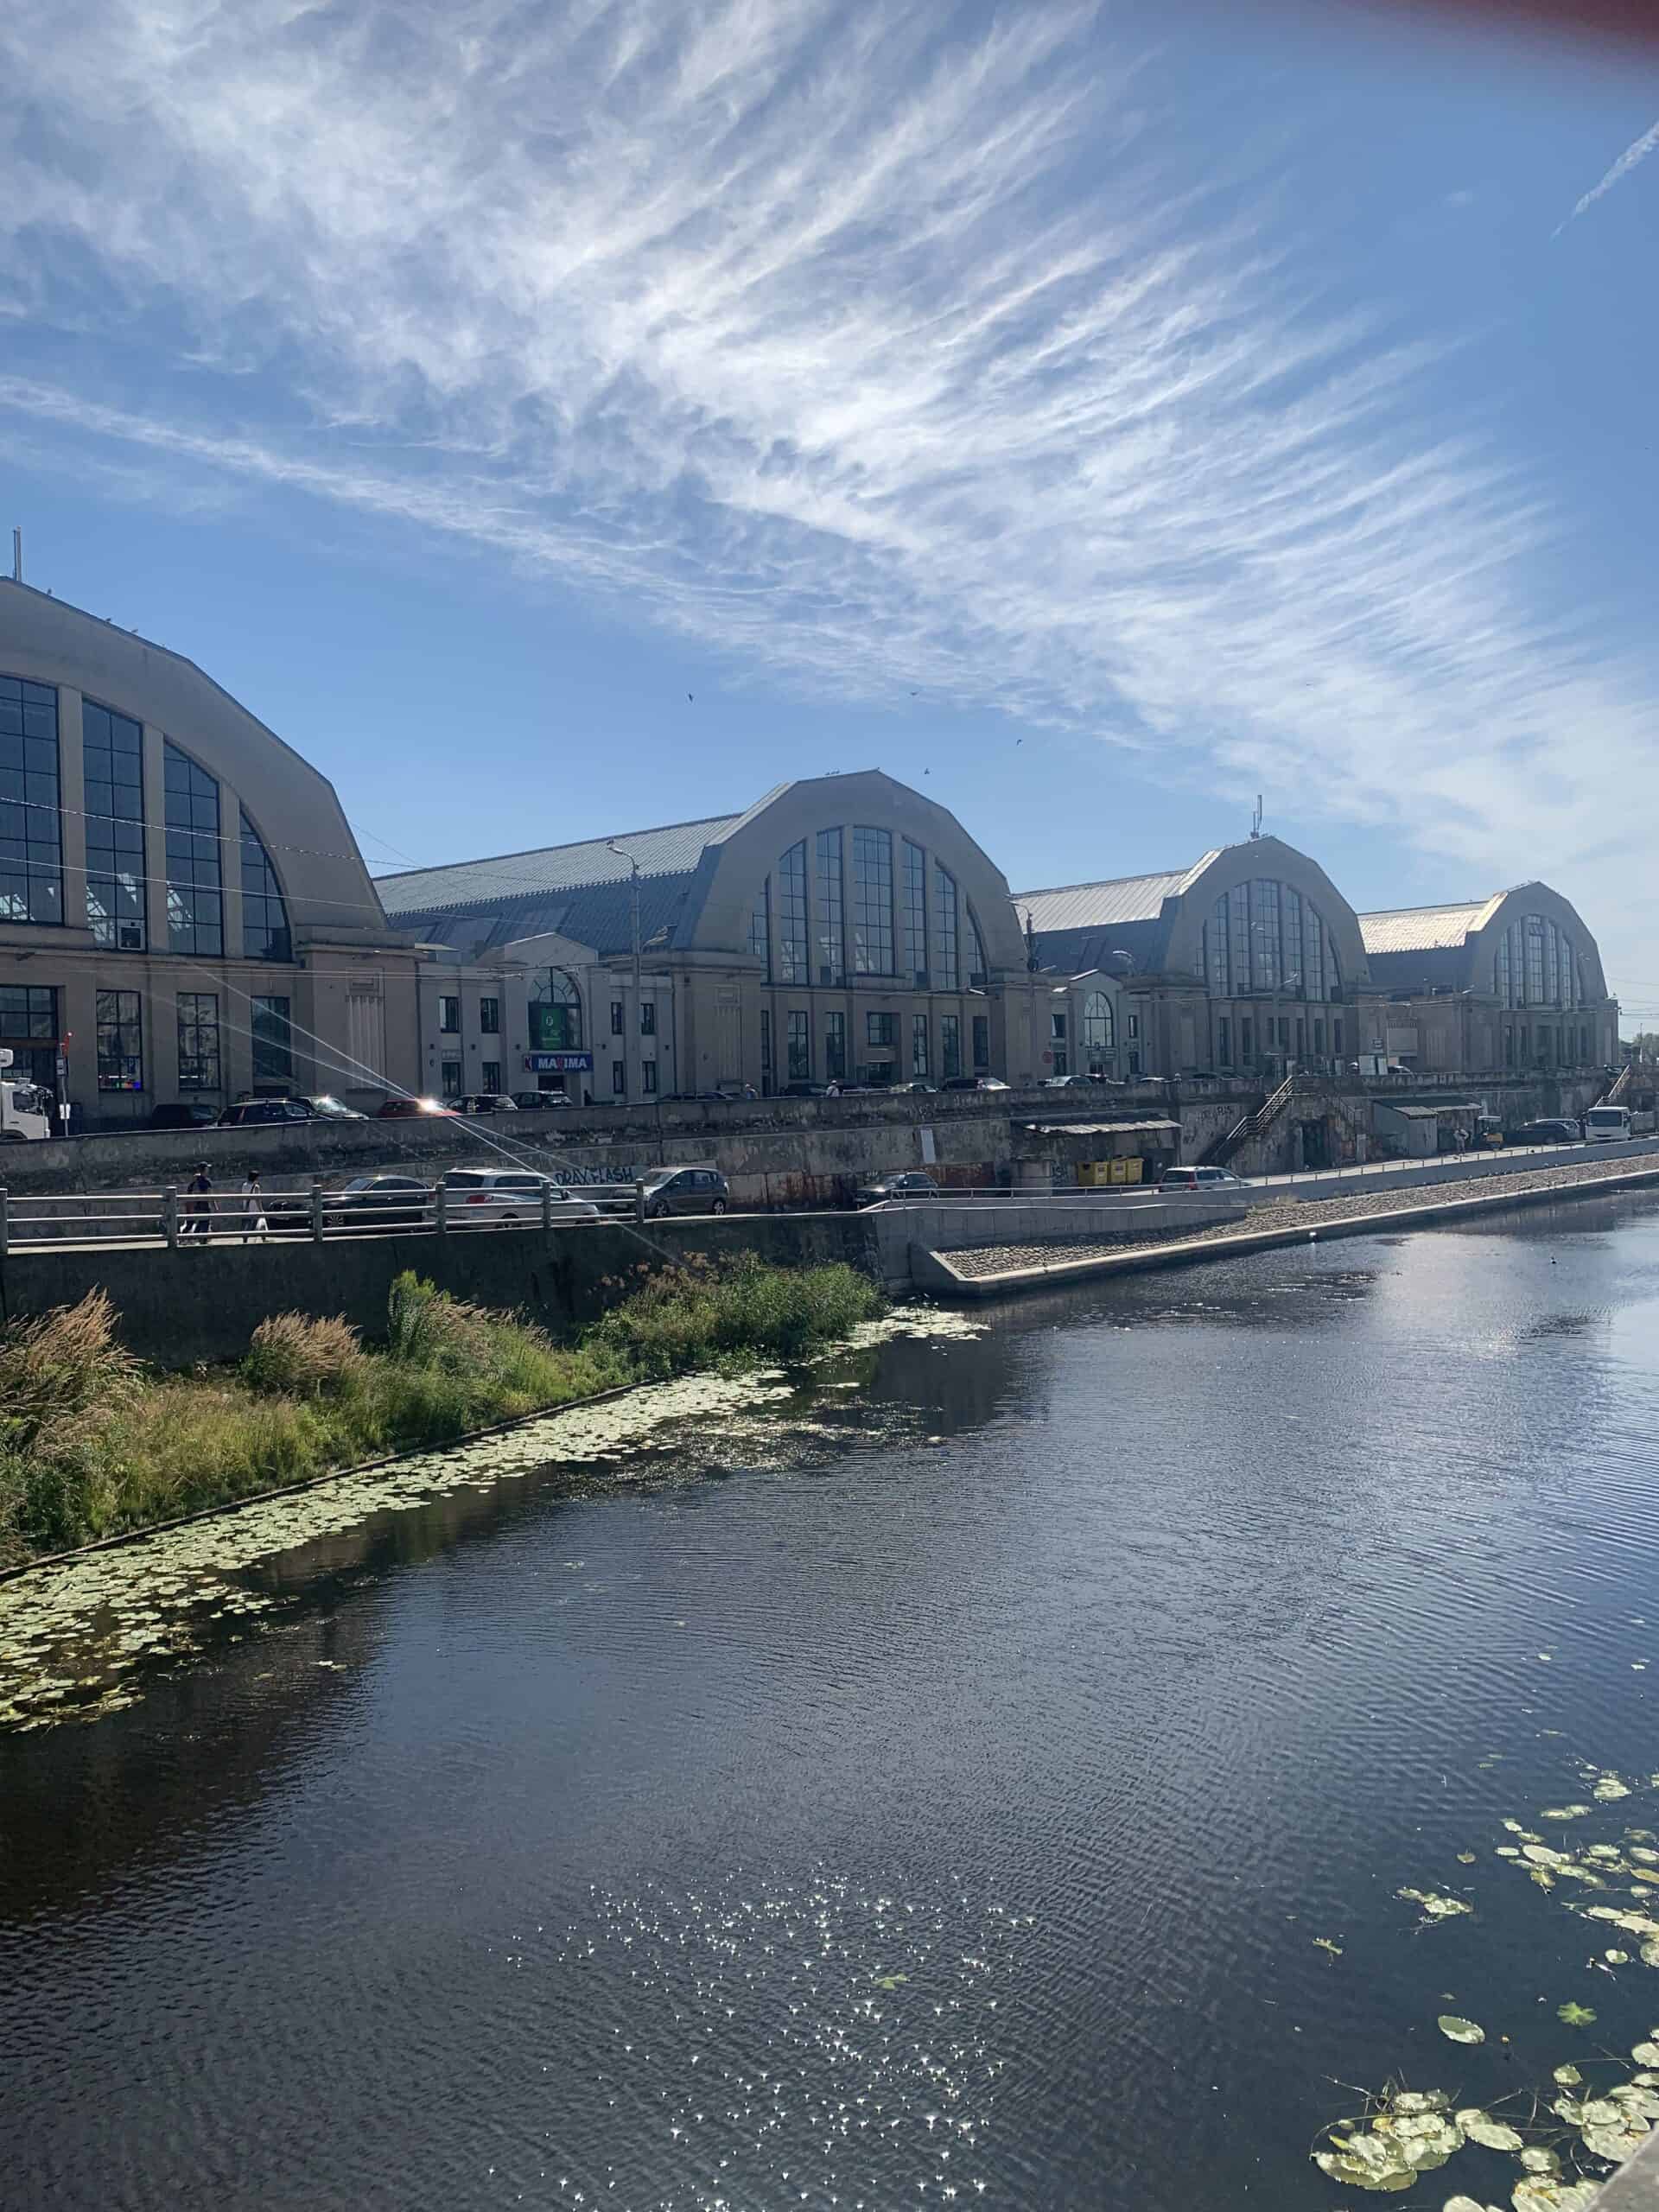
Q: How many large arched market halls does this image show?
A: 4